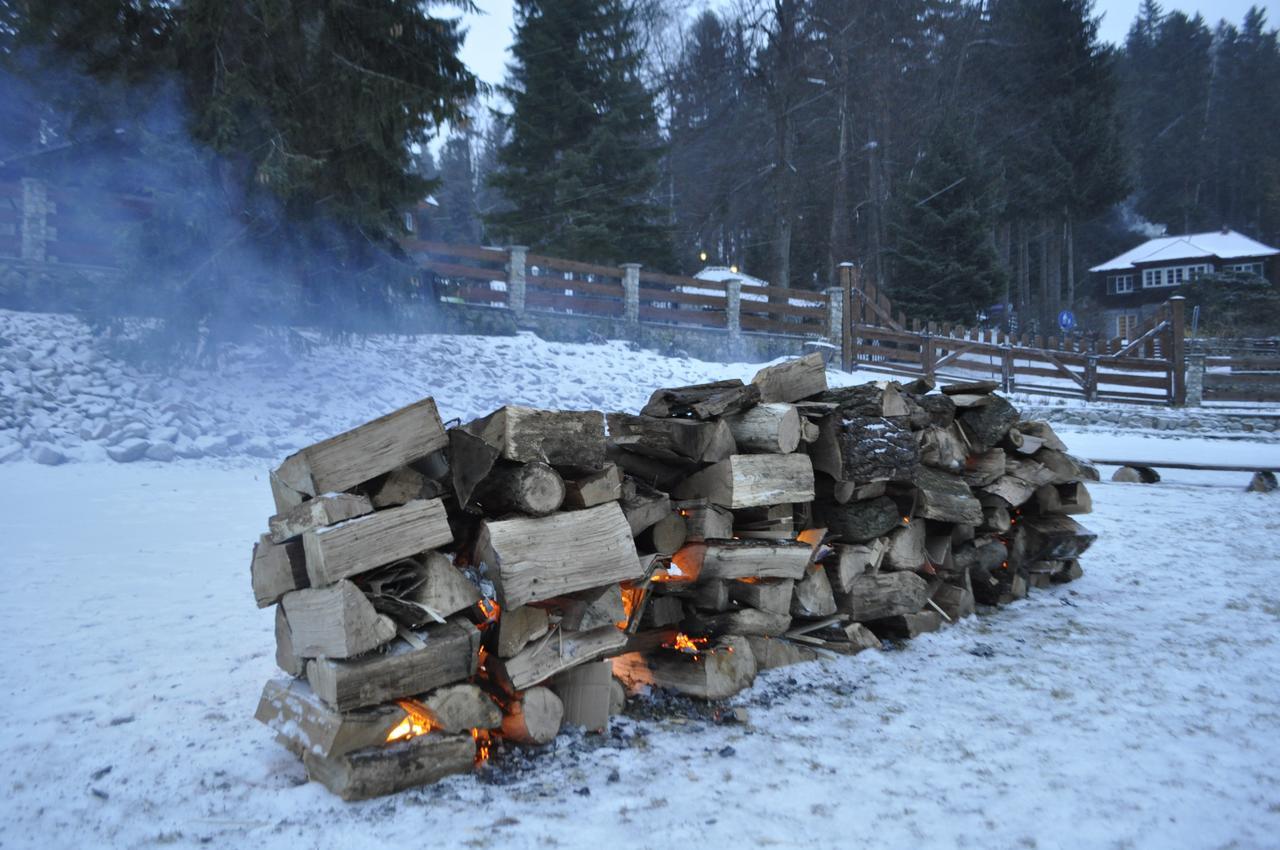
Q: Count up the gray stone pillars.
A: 6